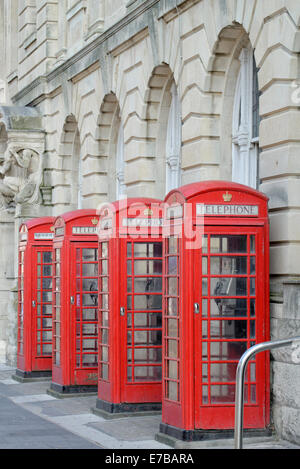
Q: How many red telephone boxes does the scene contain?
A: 4